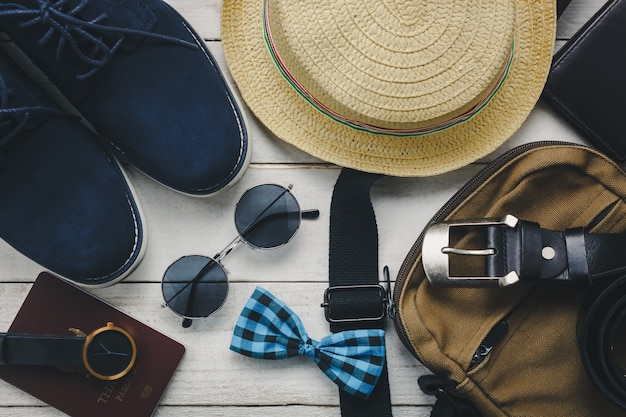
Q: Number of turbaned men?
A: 0